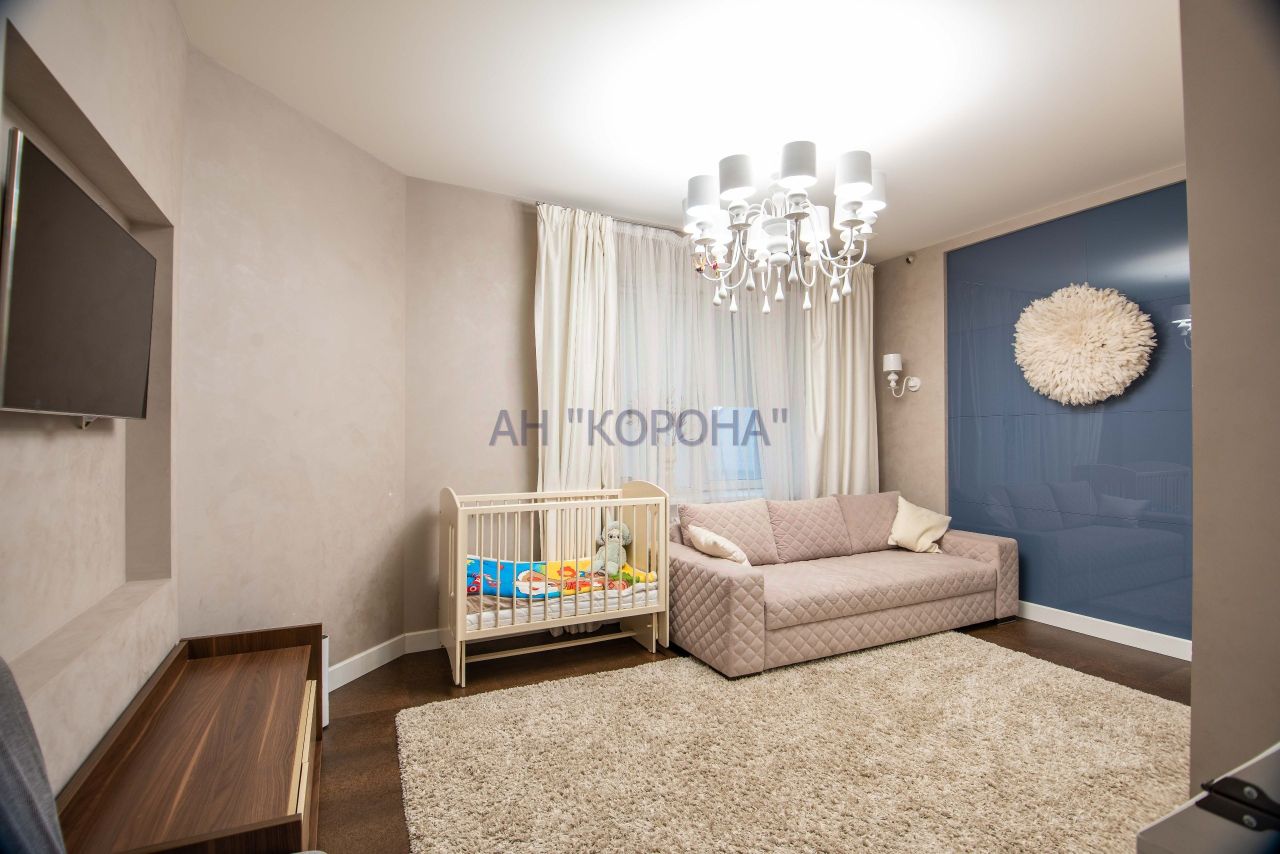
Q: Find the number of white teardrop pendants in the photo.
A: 11